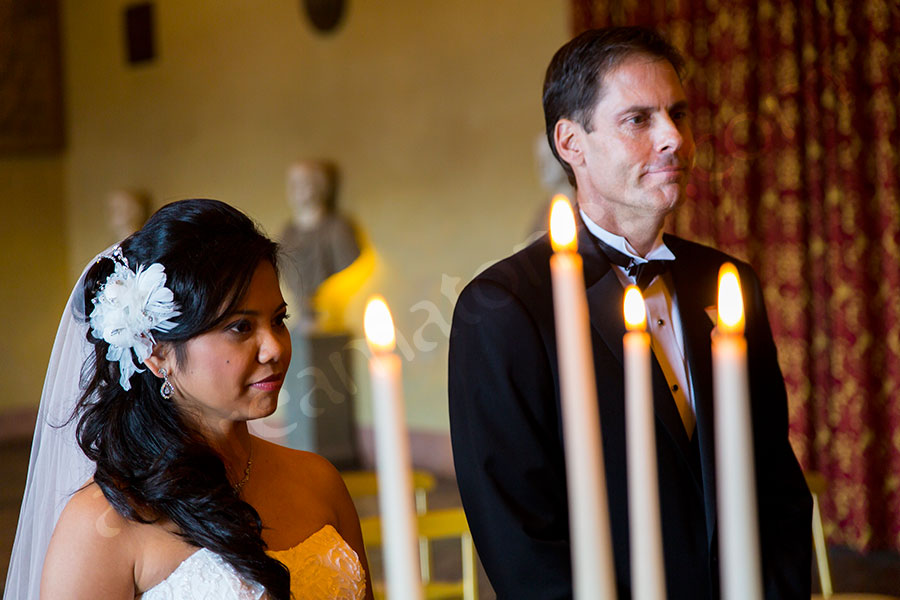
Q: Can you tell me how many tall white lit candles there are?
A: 4